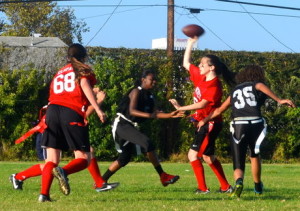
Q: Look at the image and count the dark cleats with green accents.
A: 2